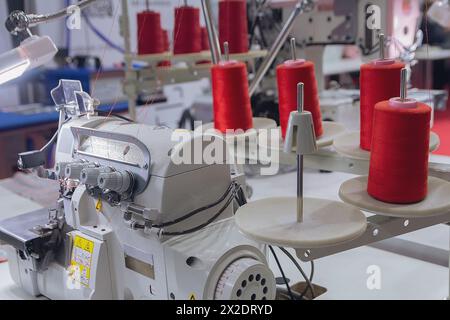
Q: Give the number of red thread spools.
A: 9